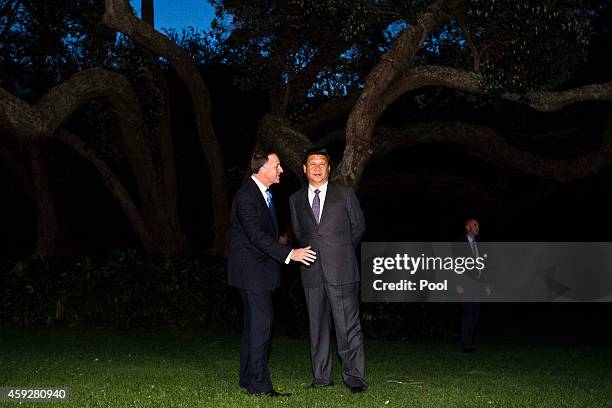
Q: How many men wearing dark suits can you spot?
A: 3